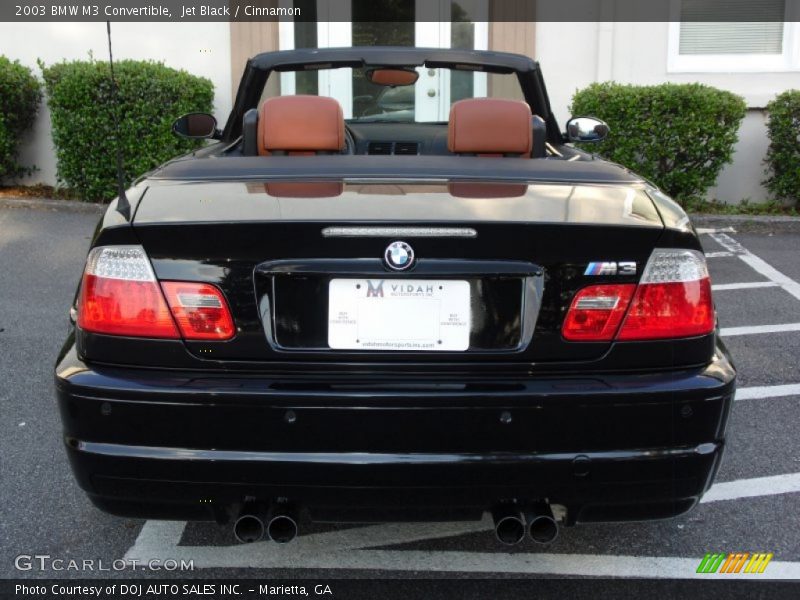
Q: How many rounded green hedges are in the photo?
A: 4